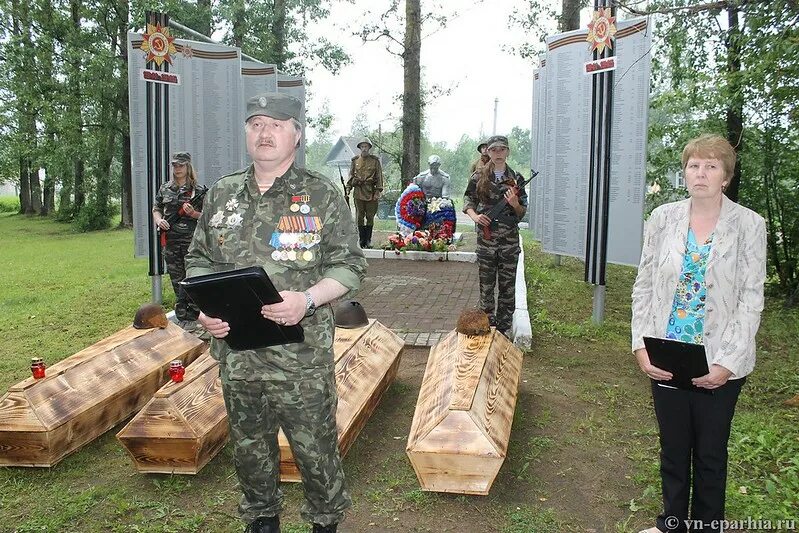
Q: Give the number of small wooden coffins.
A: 4